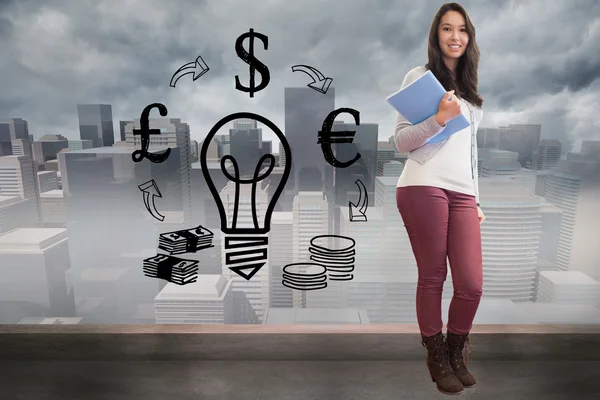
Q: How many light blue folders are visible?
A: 1